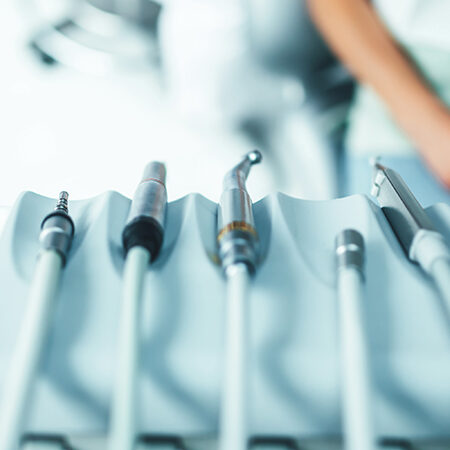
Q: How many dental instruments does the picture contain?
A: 5